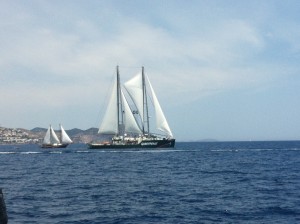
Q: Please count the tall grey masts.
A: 2